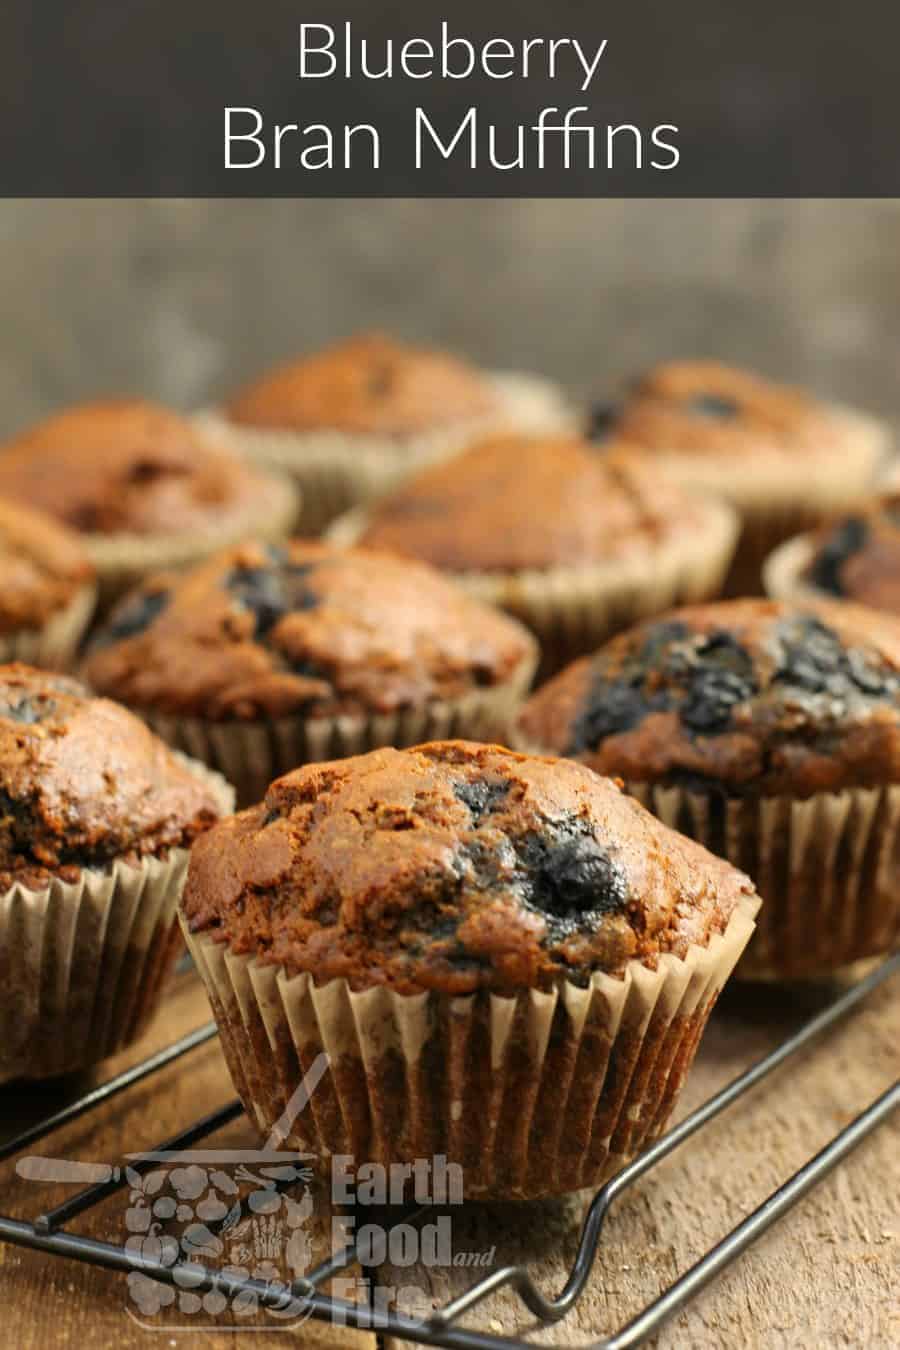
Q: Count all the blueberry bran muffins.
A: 10